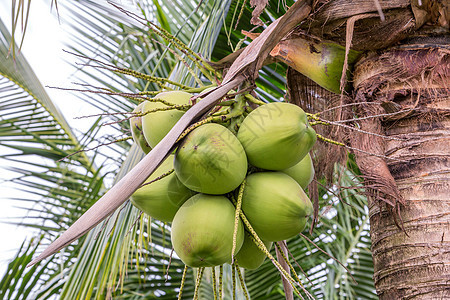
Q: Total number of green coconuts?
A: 9